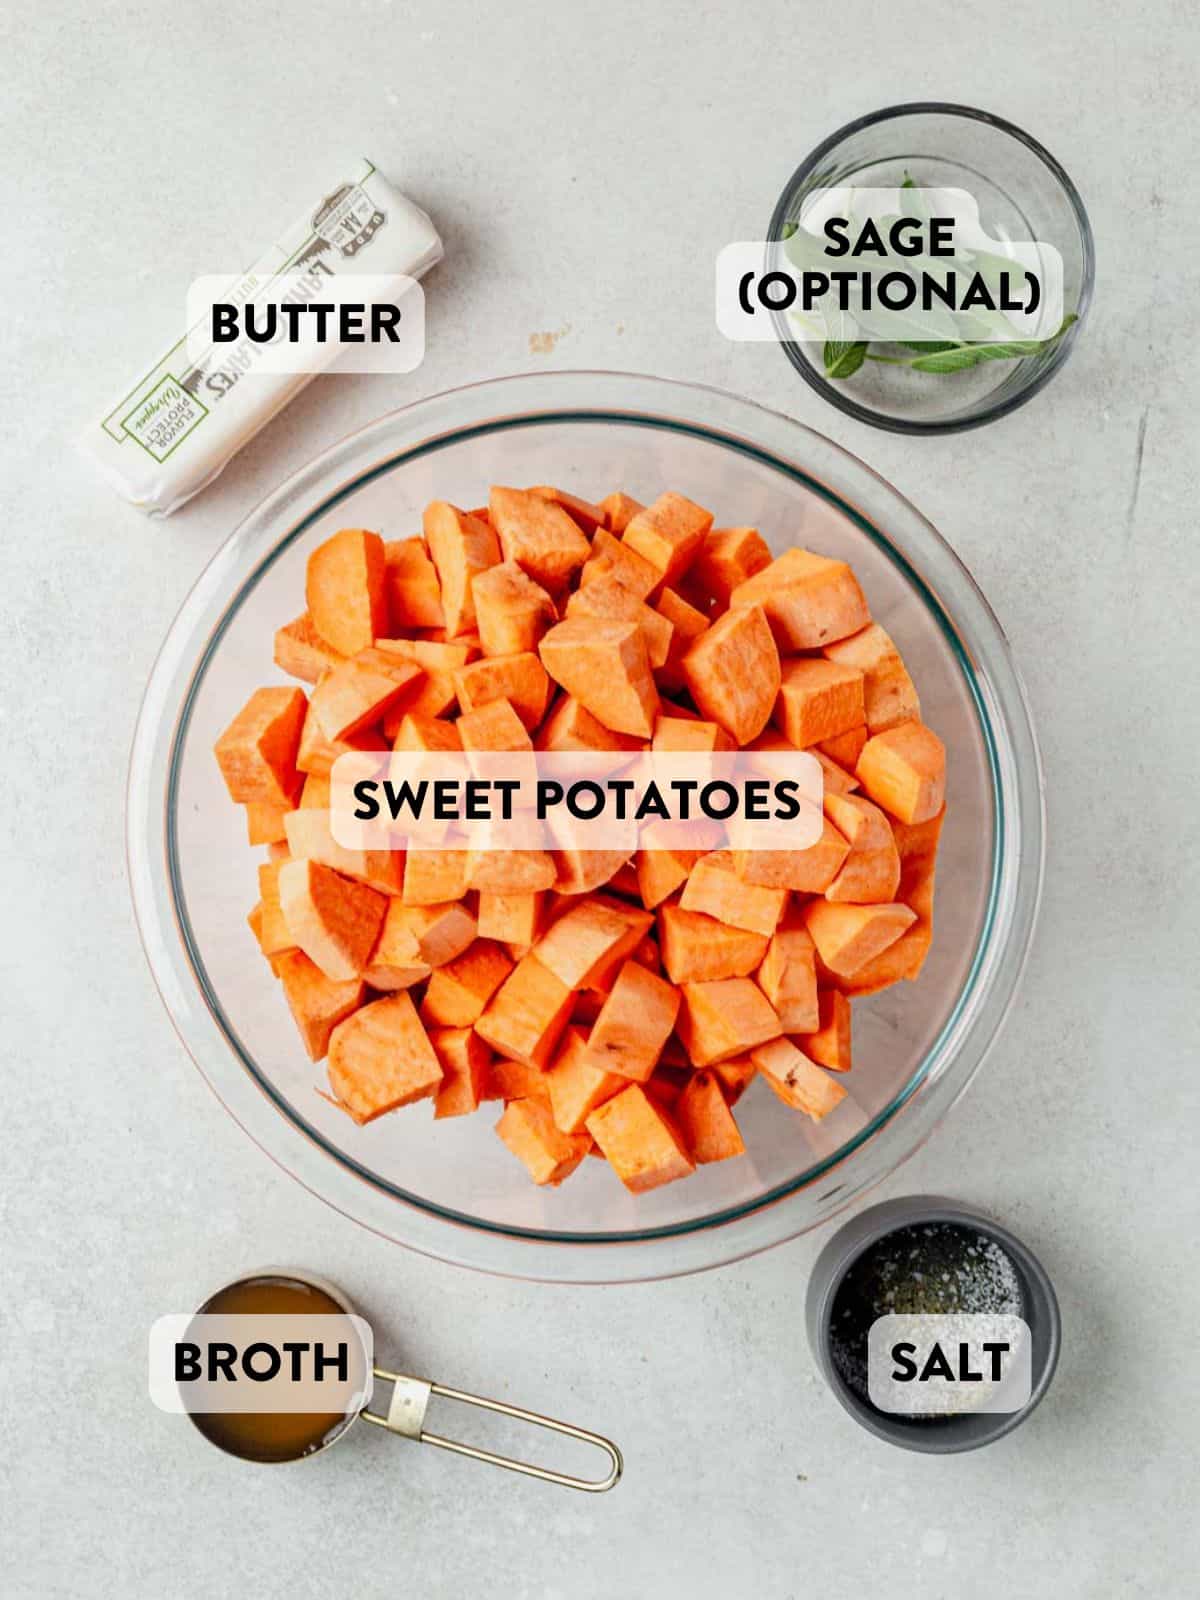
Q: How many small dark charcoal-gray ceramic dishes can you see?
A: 1